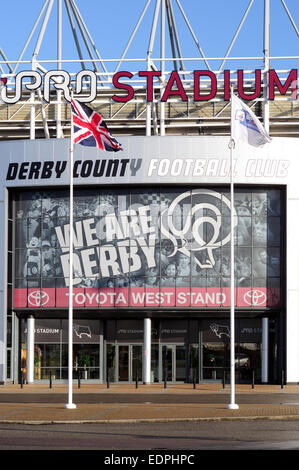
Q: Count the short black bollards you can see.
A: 10